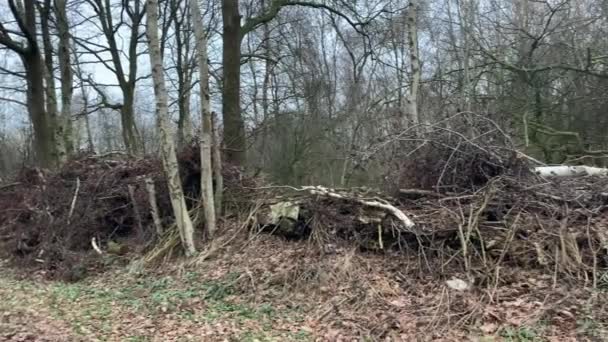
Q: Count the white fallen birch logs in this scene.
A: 2